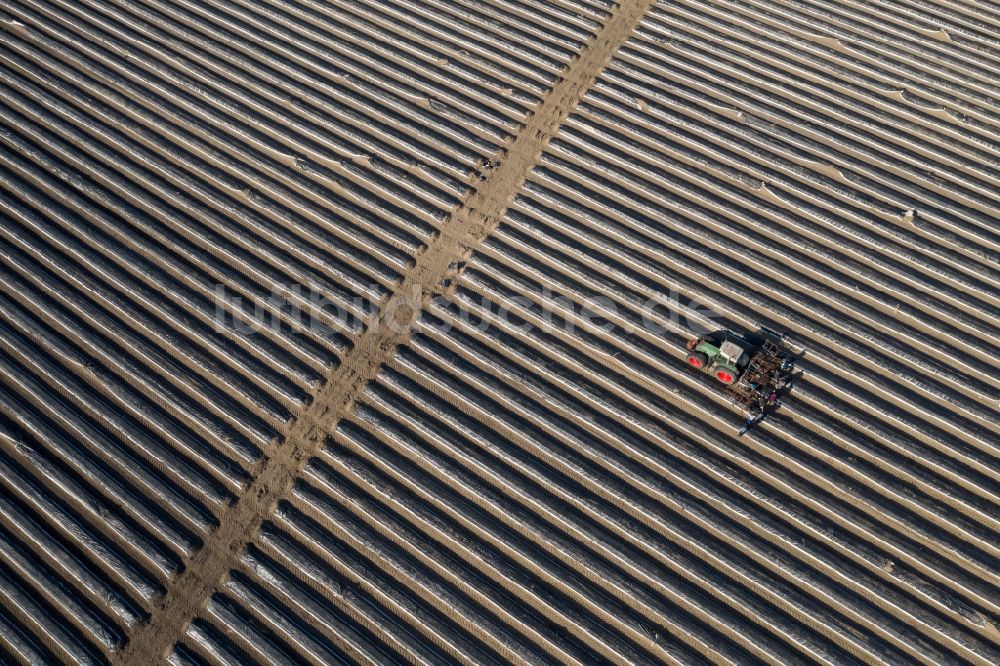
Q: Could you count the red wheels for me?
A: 2